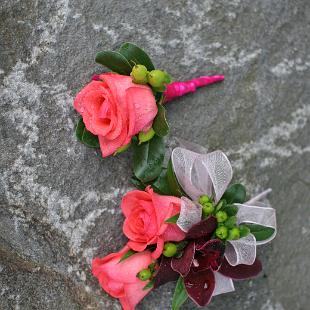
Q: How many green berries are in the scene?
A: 9